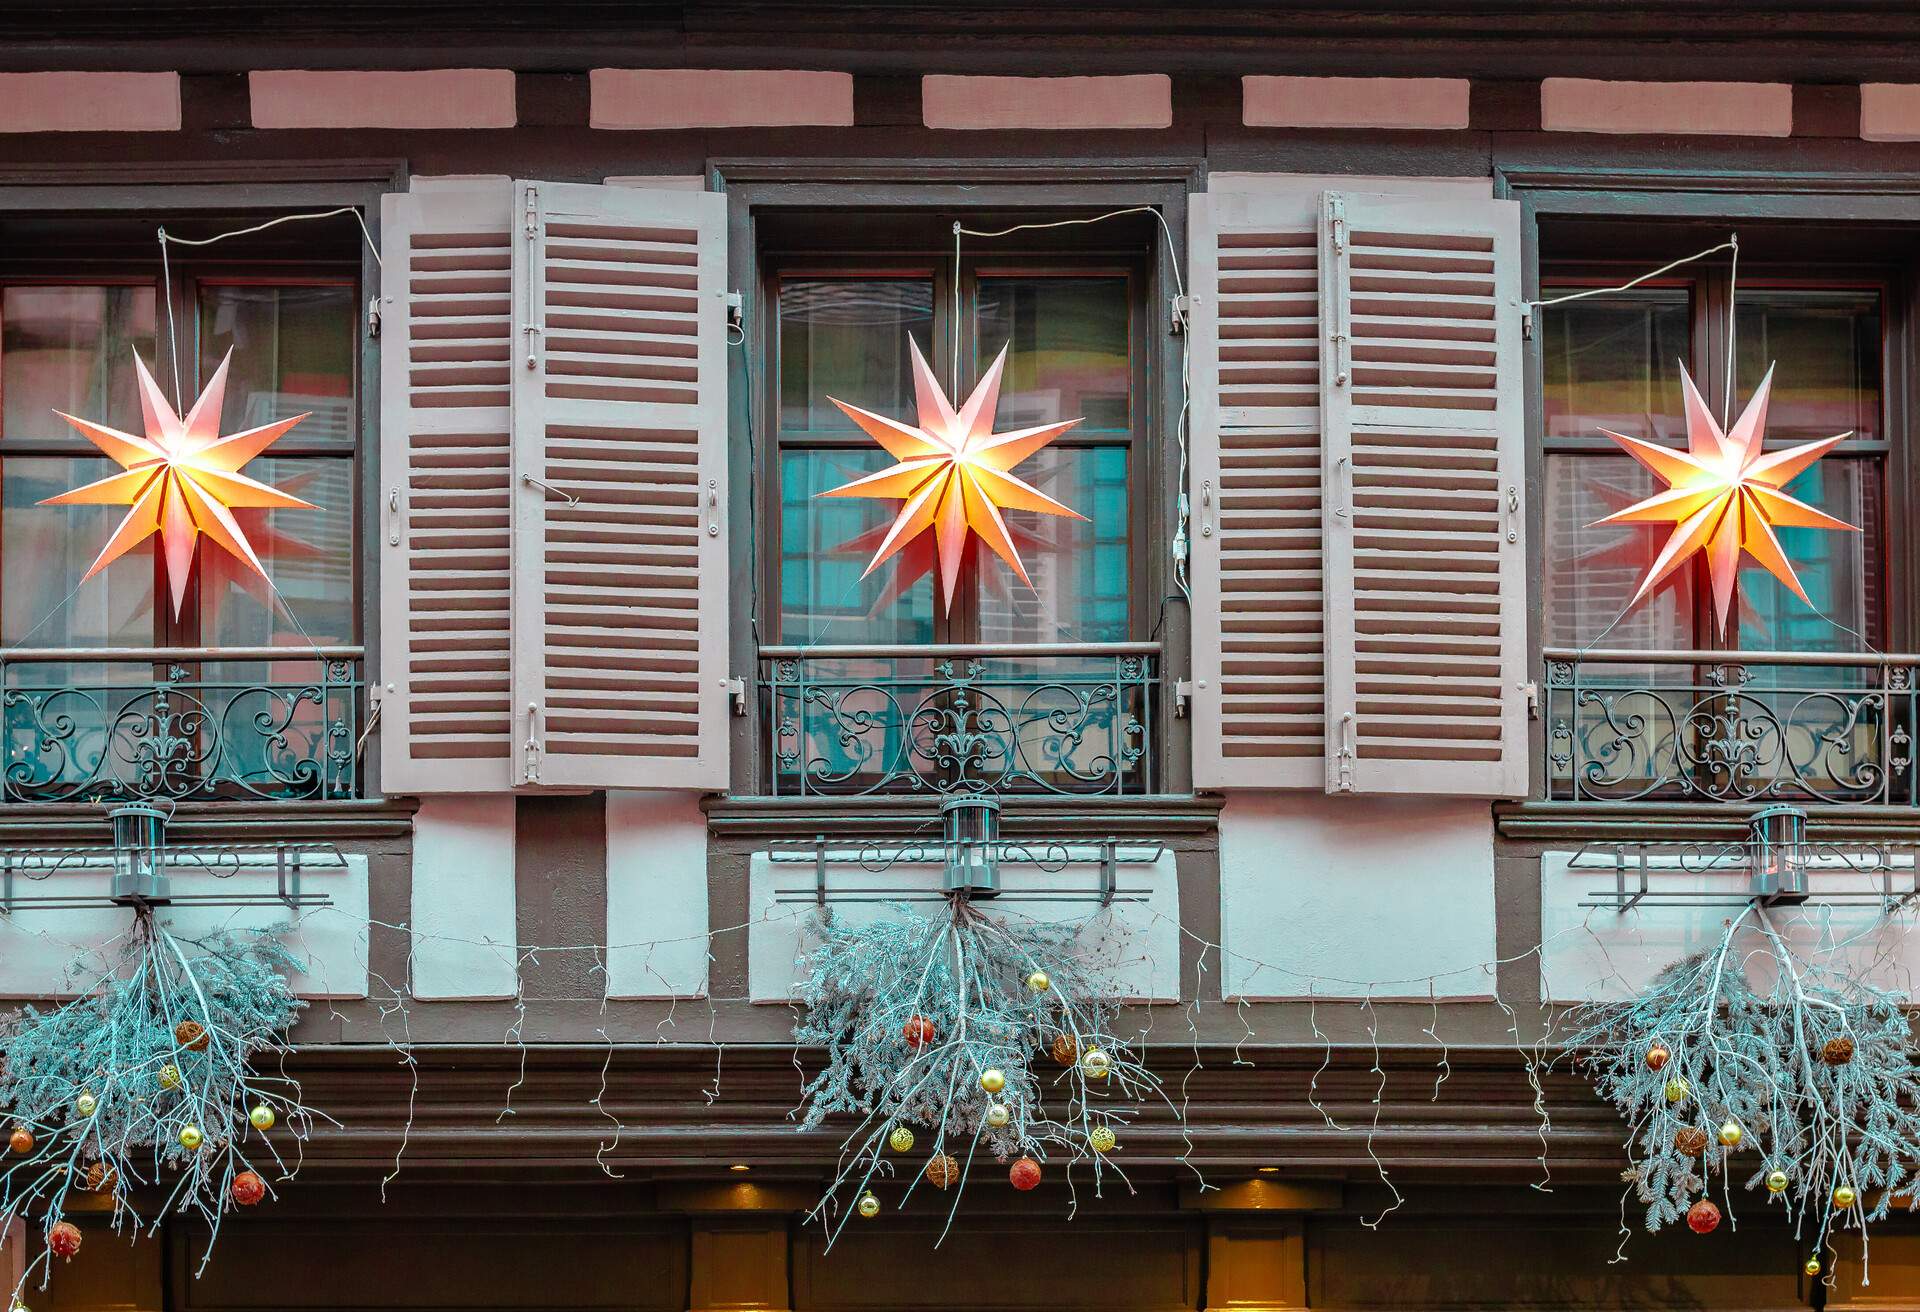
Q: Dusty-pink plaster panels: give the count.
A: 7